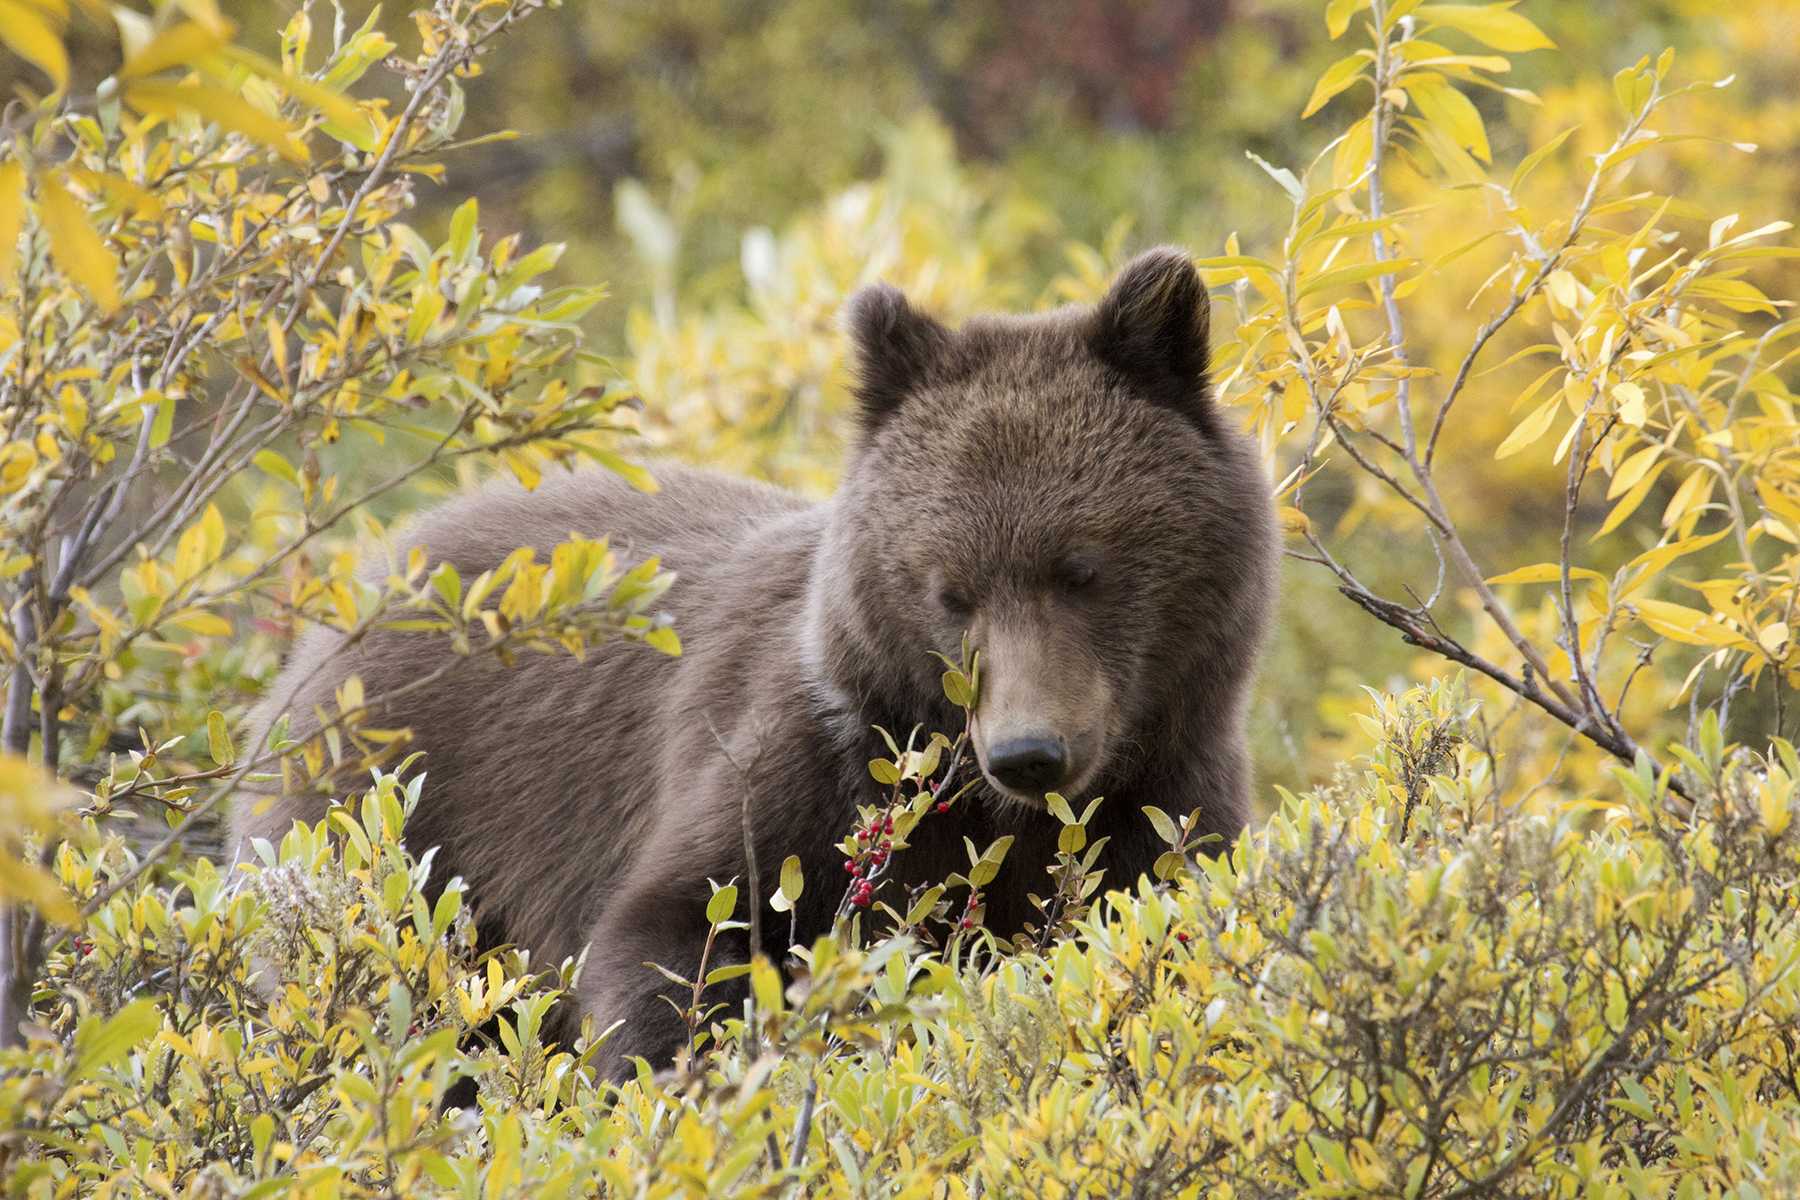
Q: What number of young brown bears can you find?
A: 1